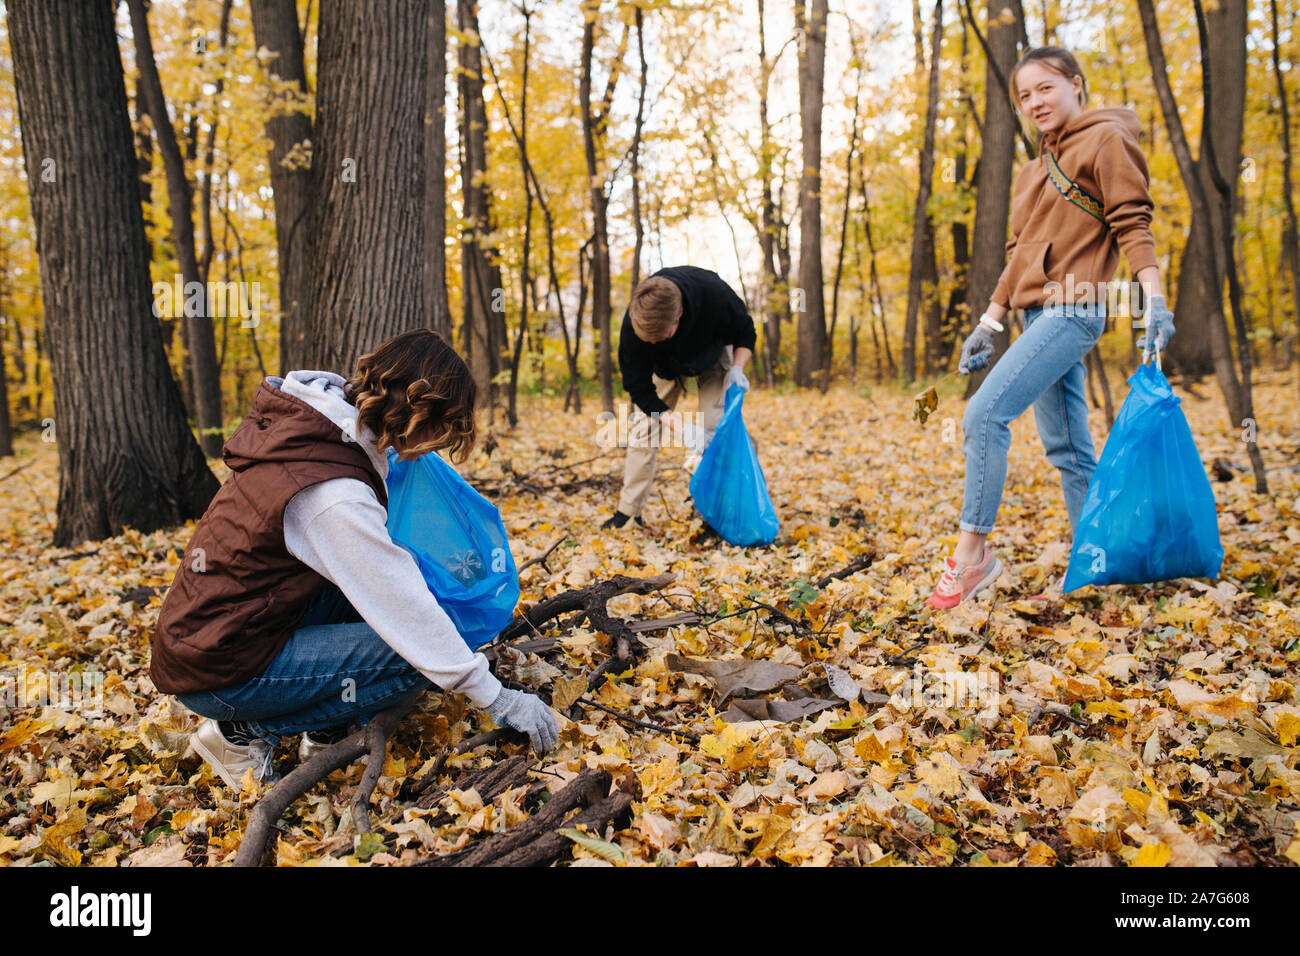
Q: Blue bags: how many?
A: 3